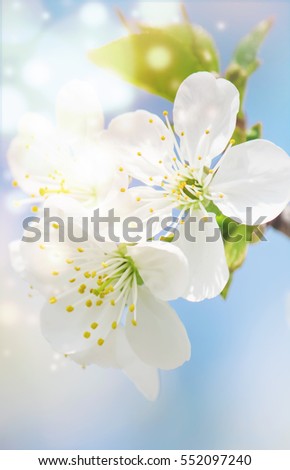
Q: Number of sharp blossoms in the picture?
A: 2